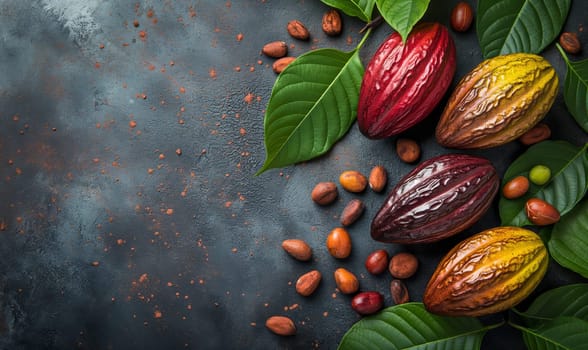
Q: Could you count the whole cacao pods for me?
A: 4